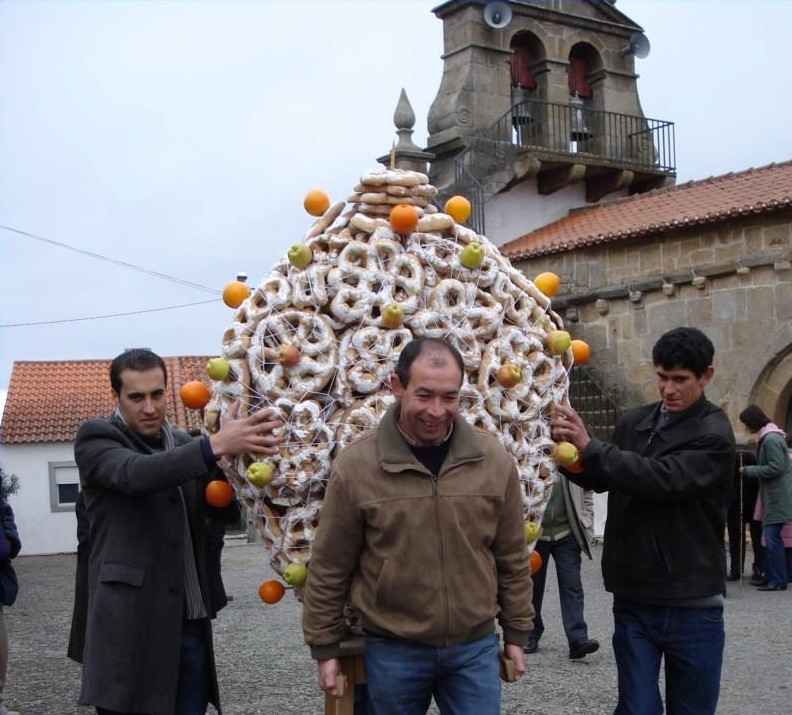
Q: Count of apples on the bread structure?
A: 11